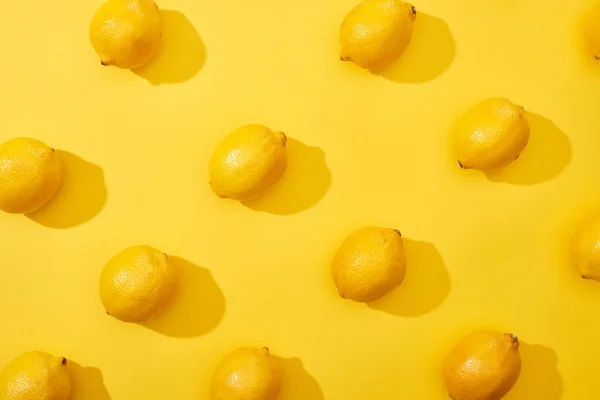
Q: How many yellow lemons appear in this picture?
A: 12